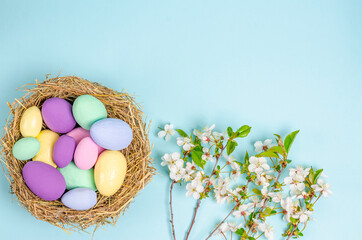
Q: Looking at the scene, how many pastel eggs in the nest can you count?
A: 13